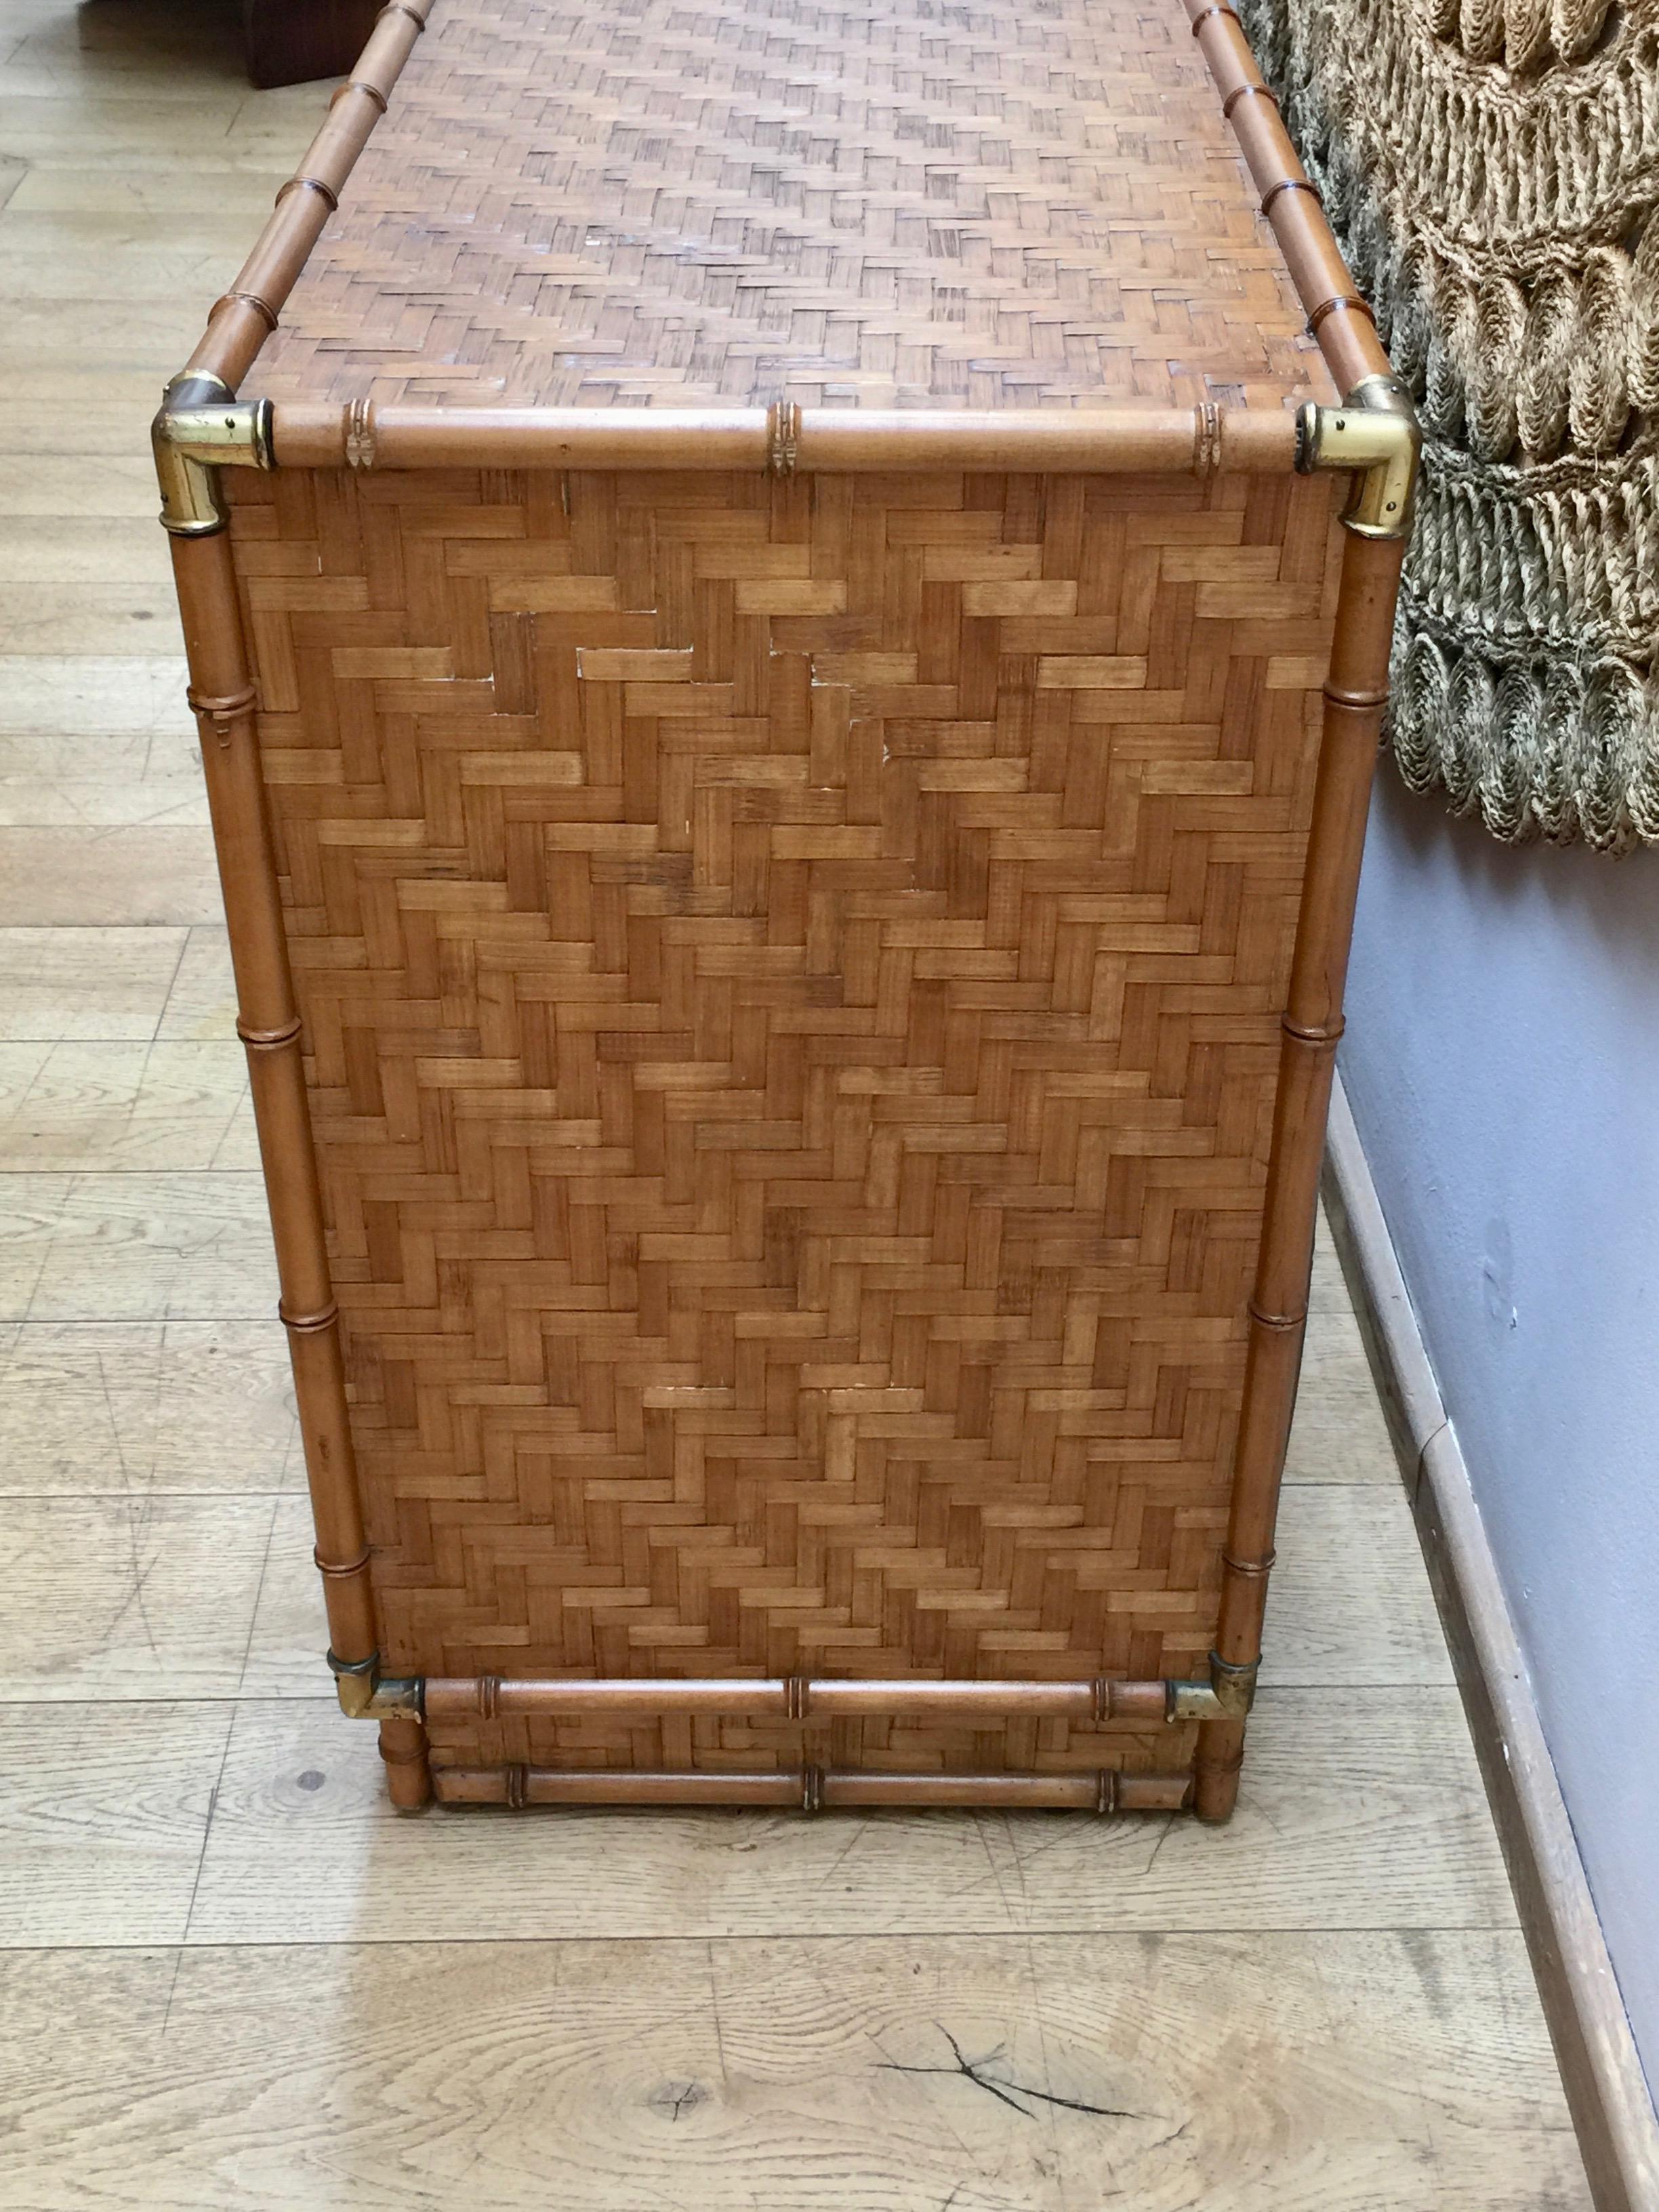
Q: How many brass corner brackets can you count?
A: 4